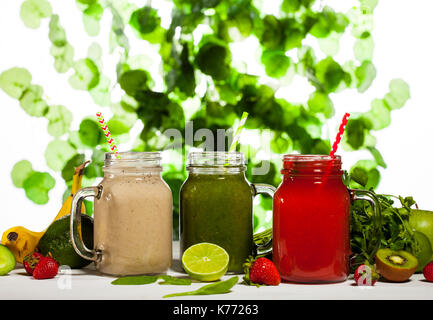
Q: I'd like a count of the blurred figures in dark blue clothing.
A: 0